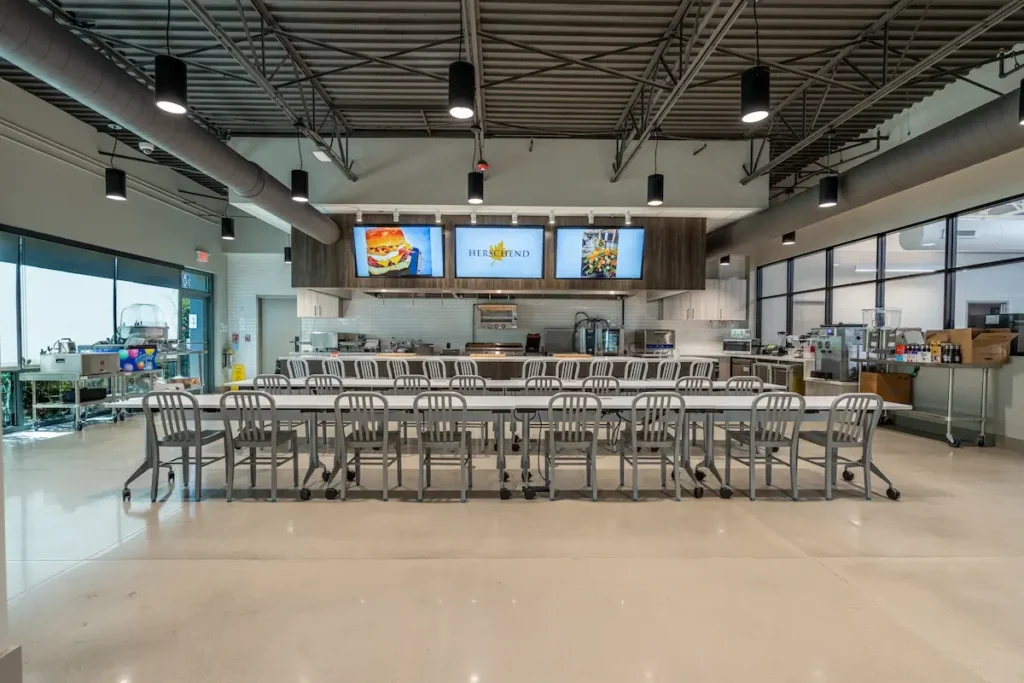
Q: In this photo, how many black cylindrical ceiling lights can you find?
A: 13